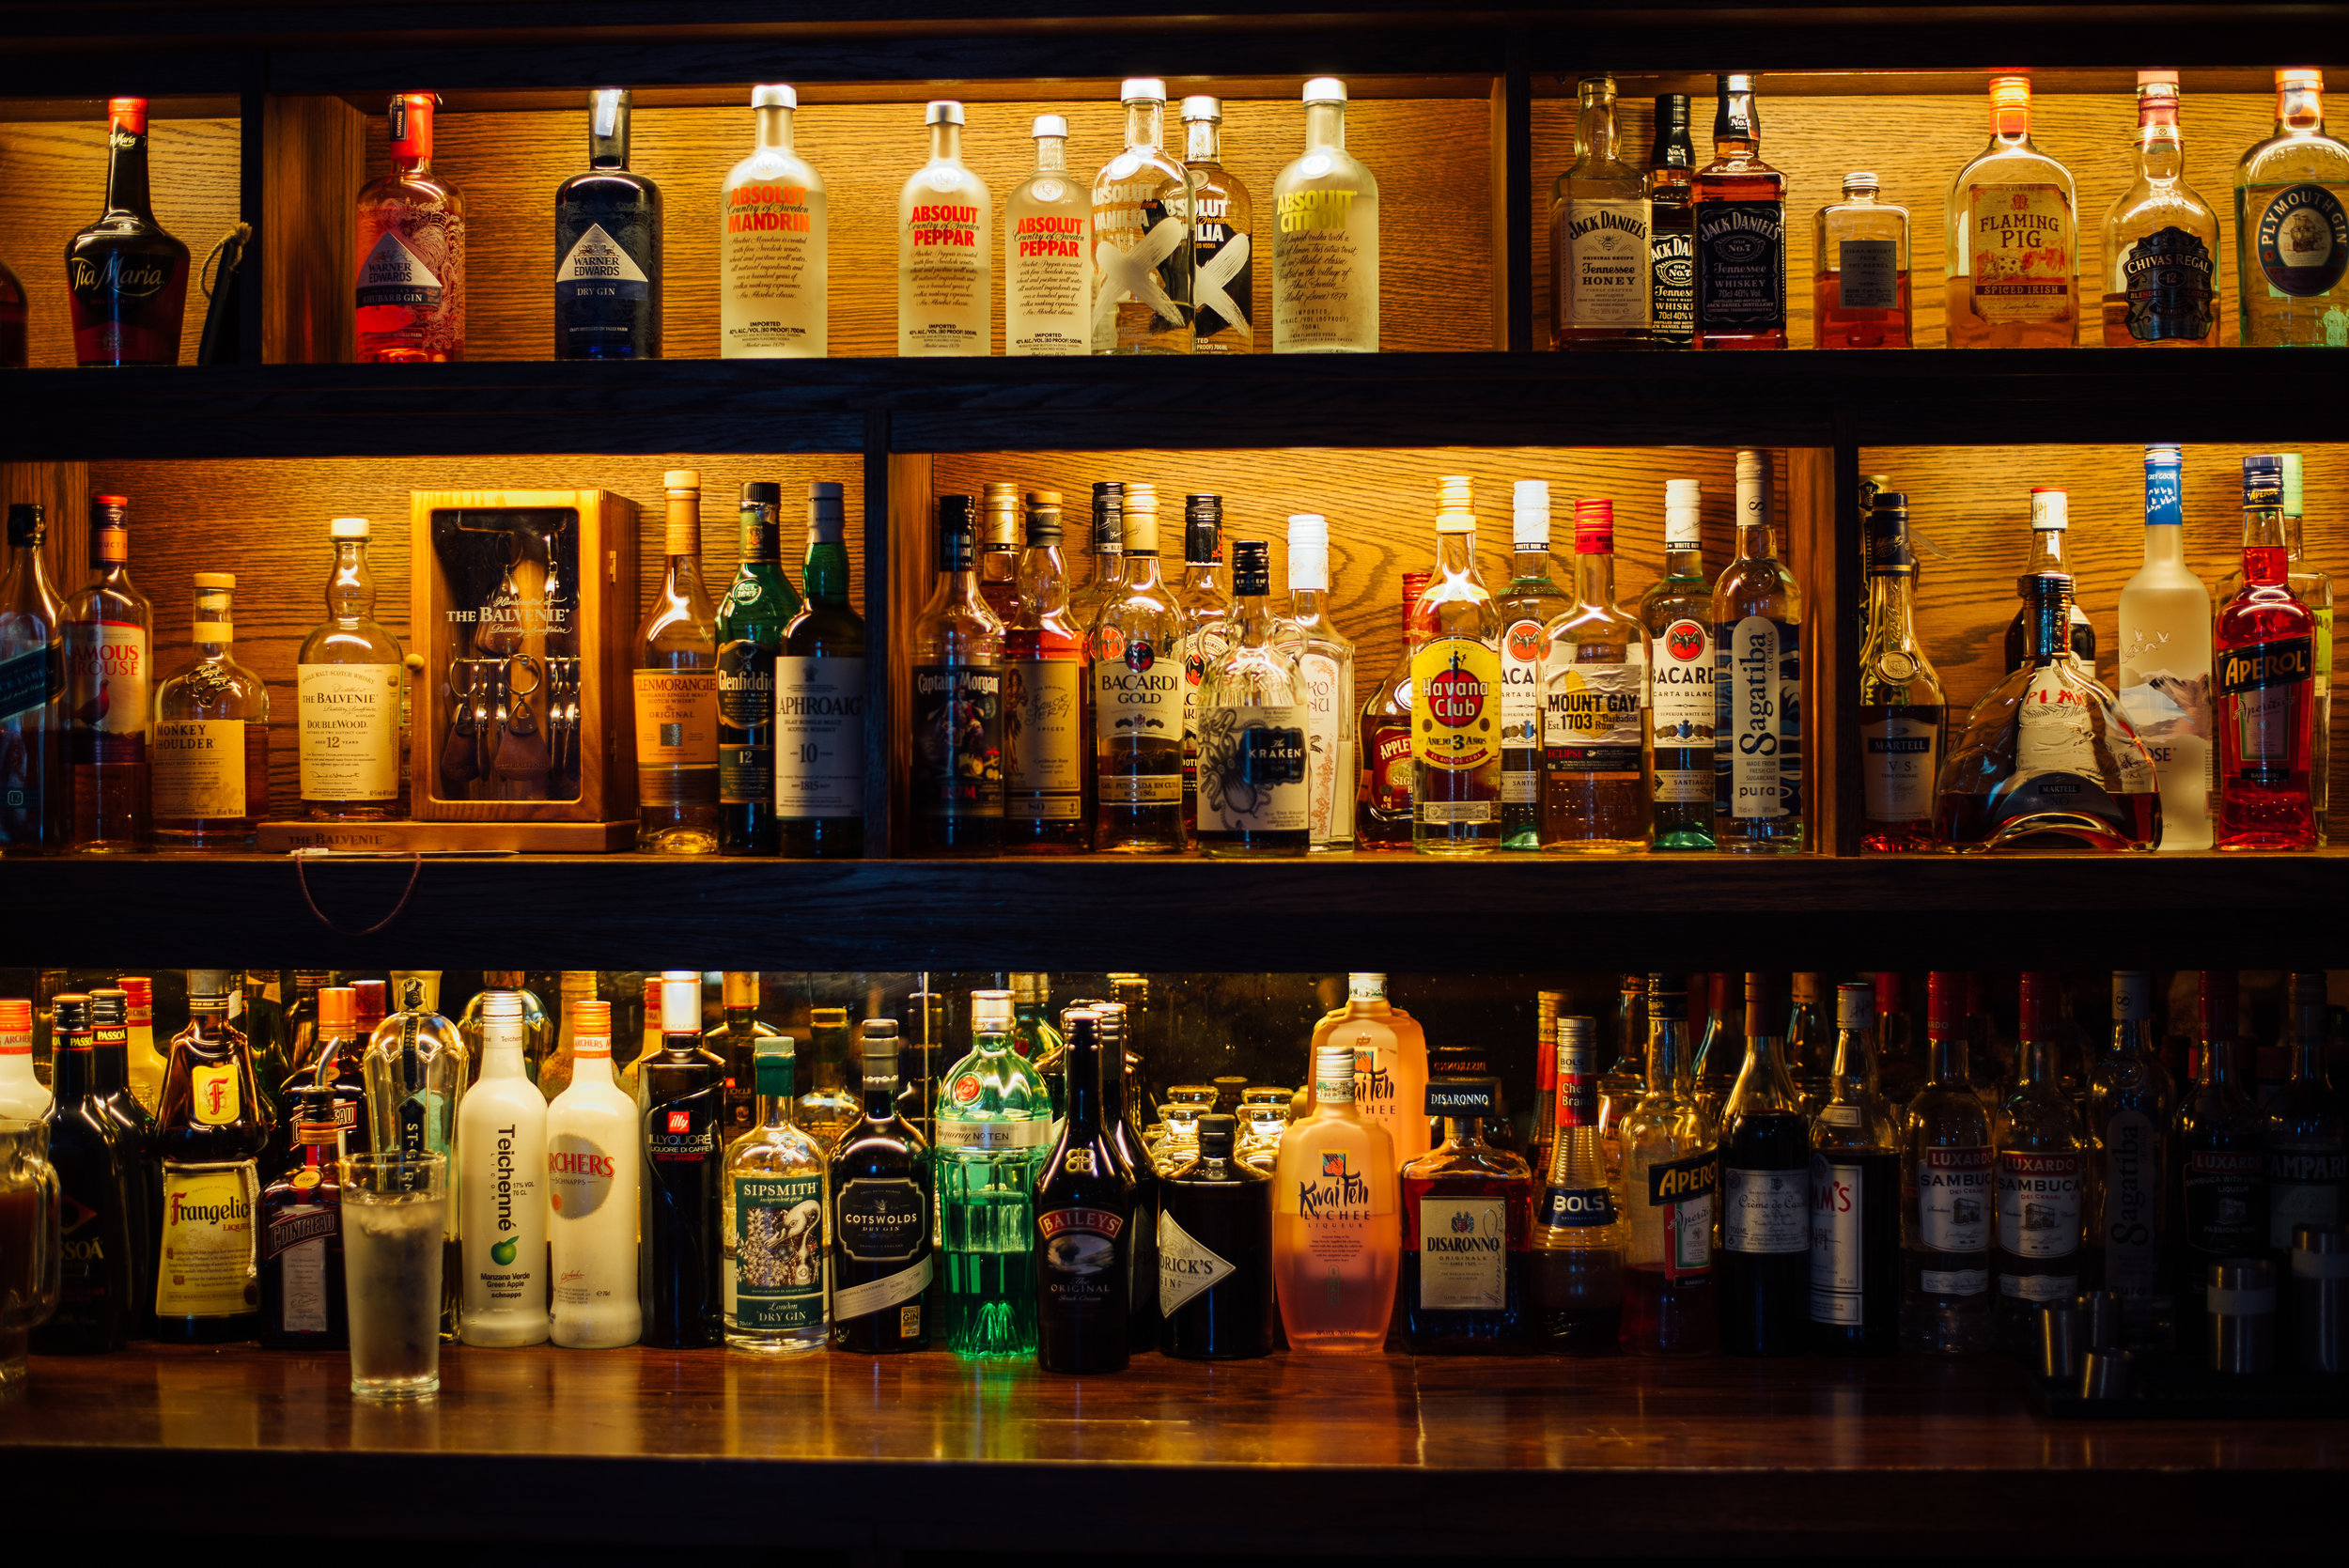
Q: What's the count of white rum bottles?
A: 2